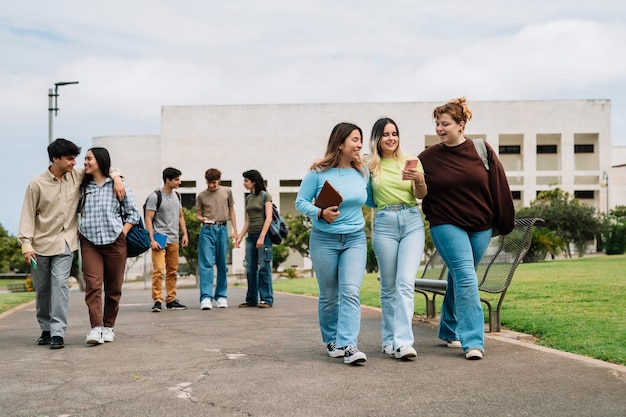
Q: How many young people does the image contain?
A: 8